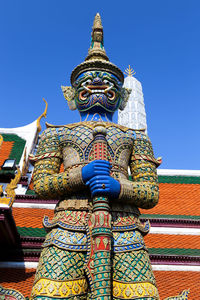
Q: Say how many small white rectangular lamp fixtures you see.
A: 1